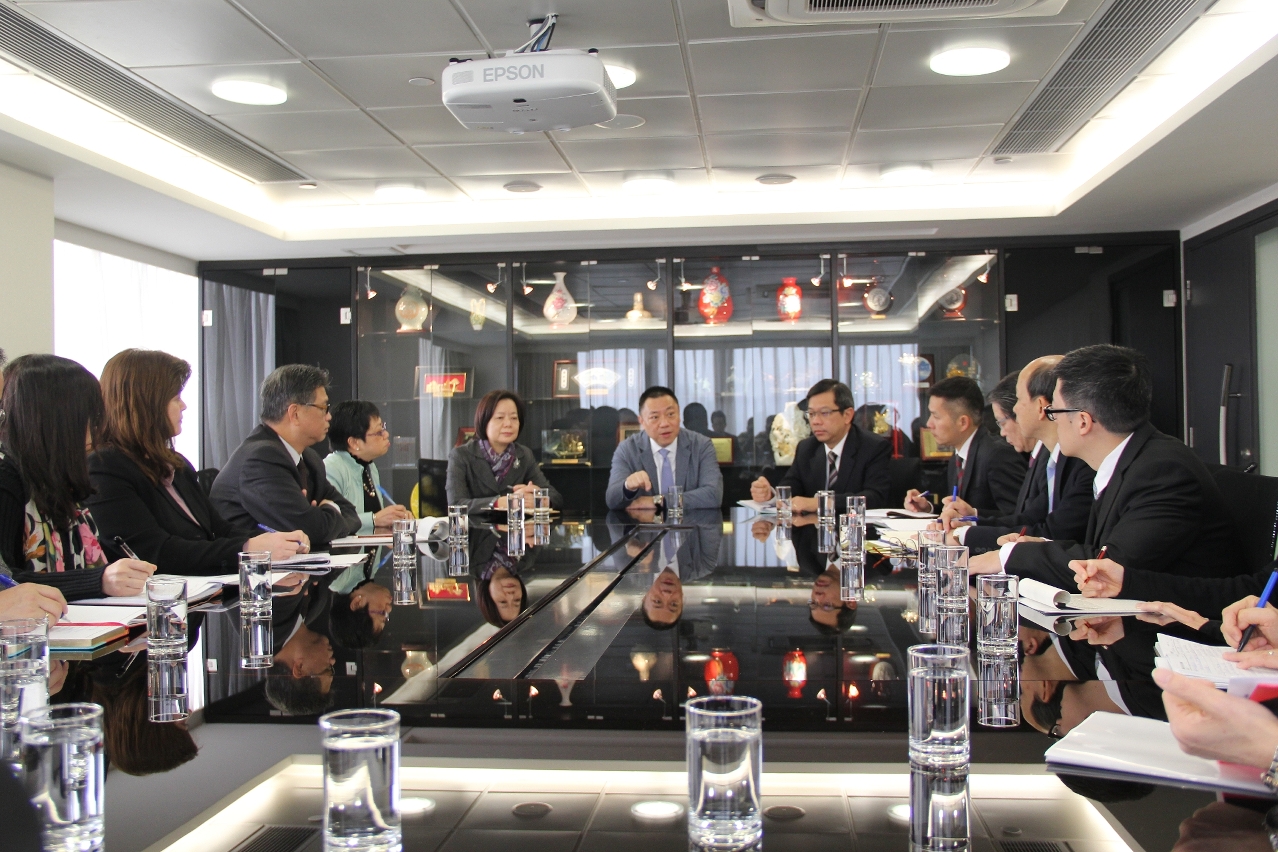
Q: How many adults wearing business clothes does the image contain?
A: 11